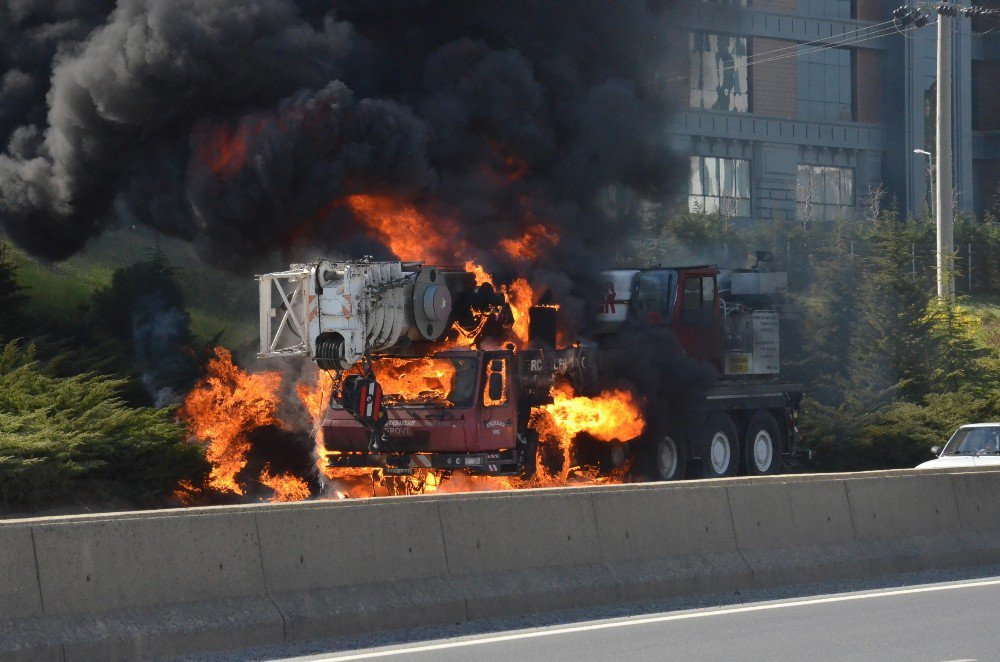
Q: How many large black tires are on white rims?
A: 3